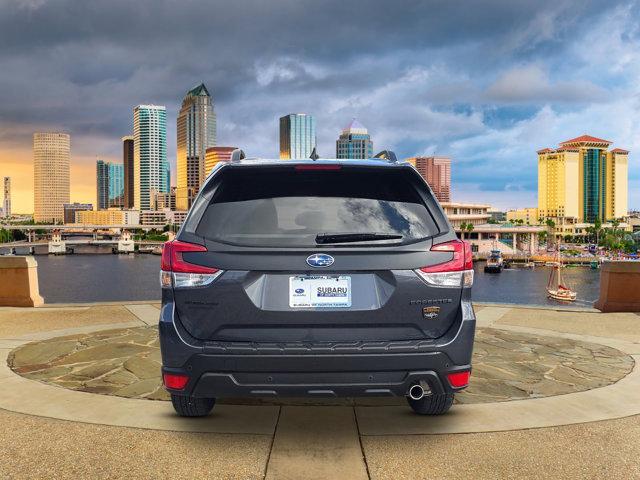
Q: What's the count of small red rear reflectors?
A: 2